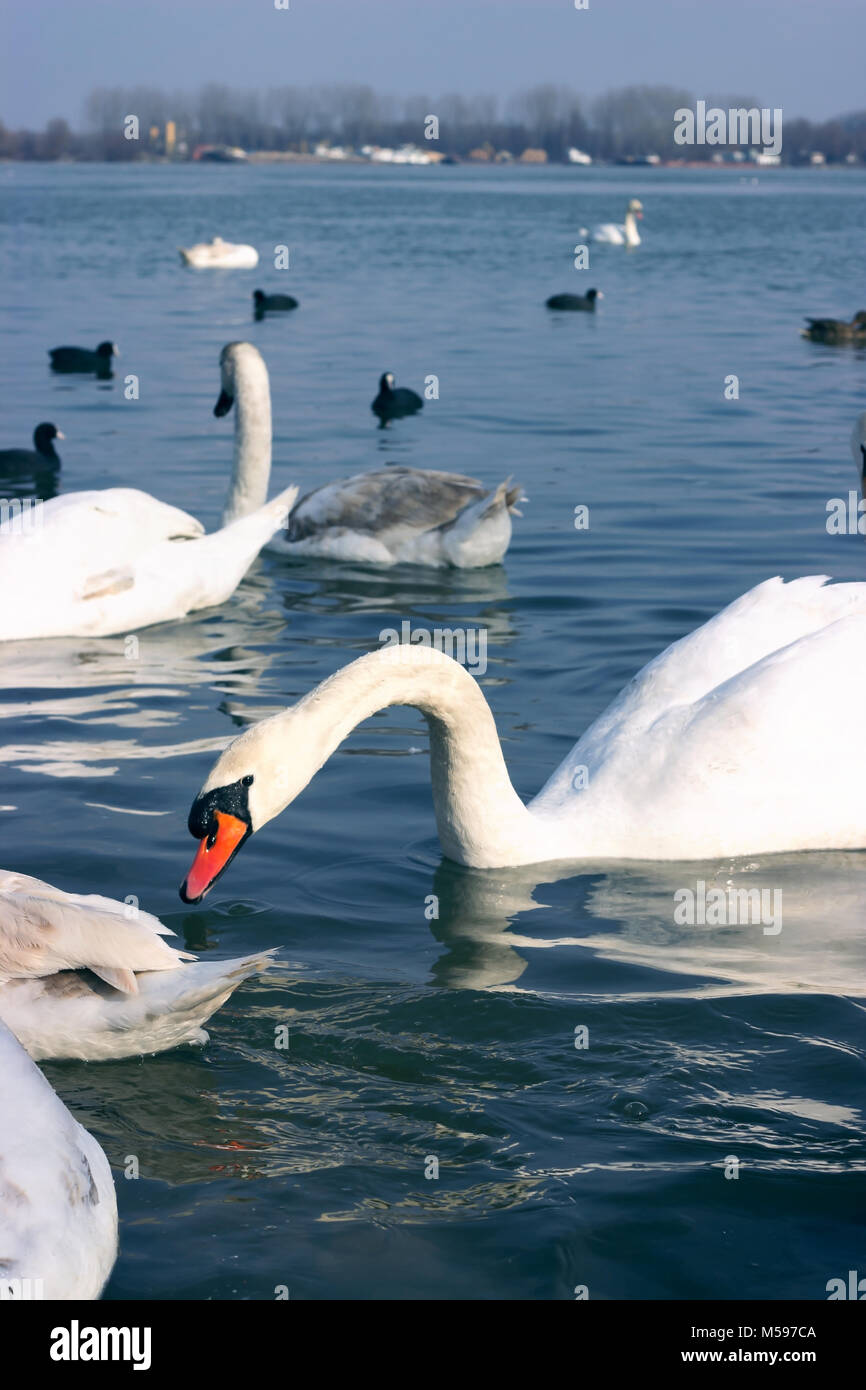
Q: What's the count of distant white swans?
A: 2